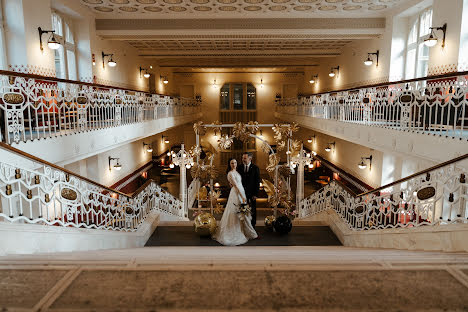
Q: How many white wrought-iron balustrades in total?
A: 4